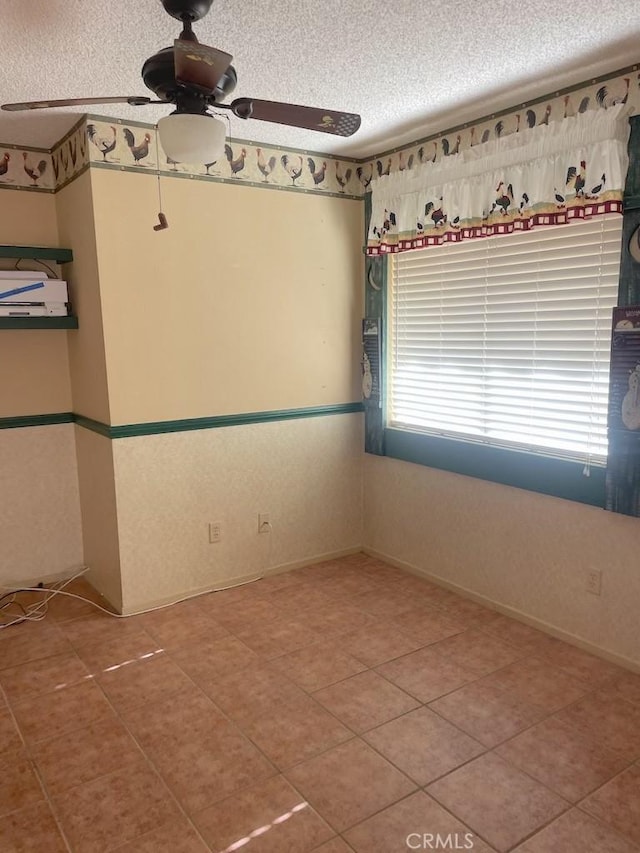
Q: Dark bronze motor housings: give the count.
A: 1